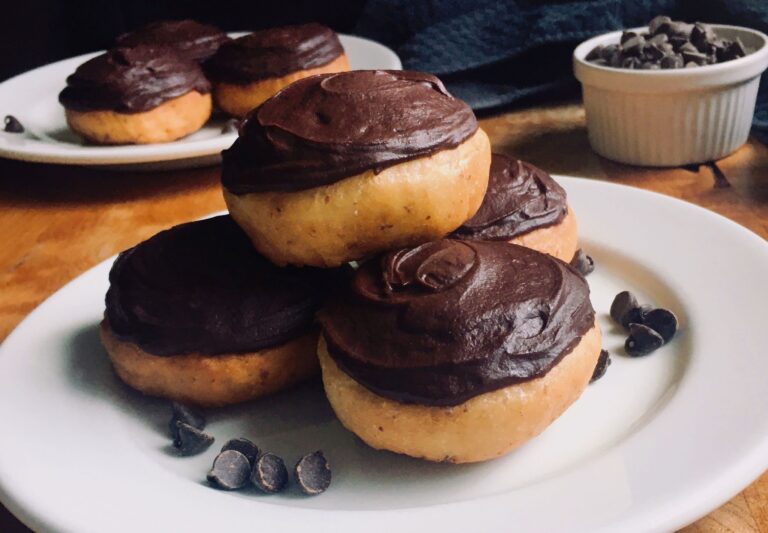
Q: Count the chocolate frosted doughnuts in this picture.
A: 7